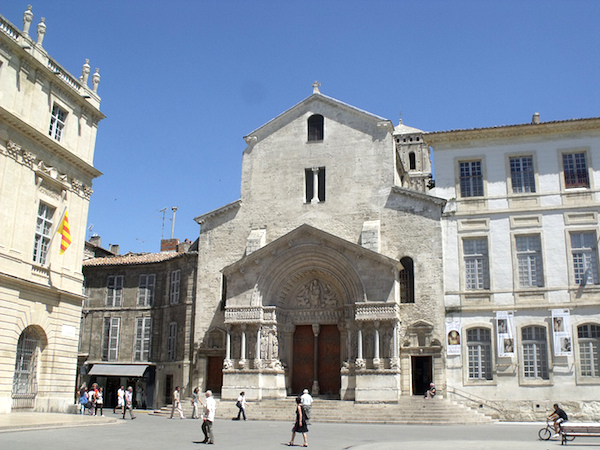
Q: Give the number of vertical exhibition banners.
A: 3